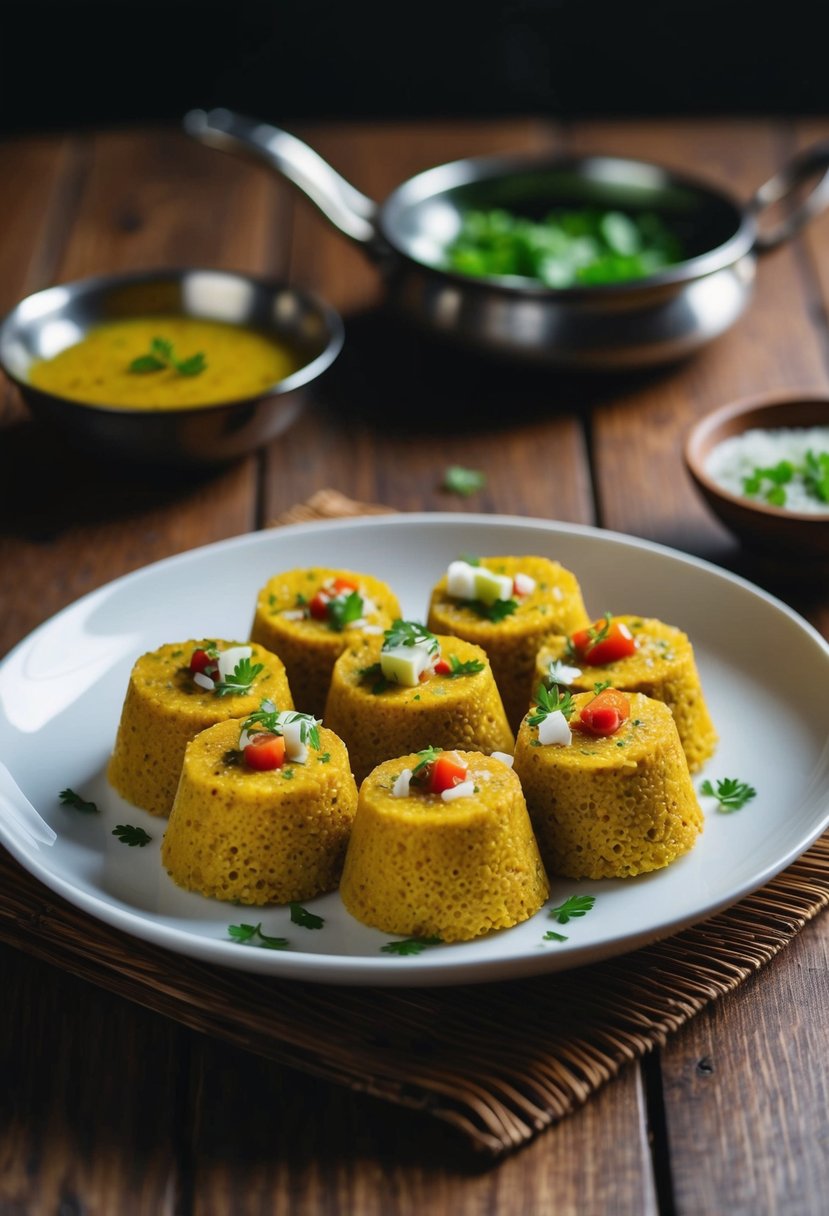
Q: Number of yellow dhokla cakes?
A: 8